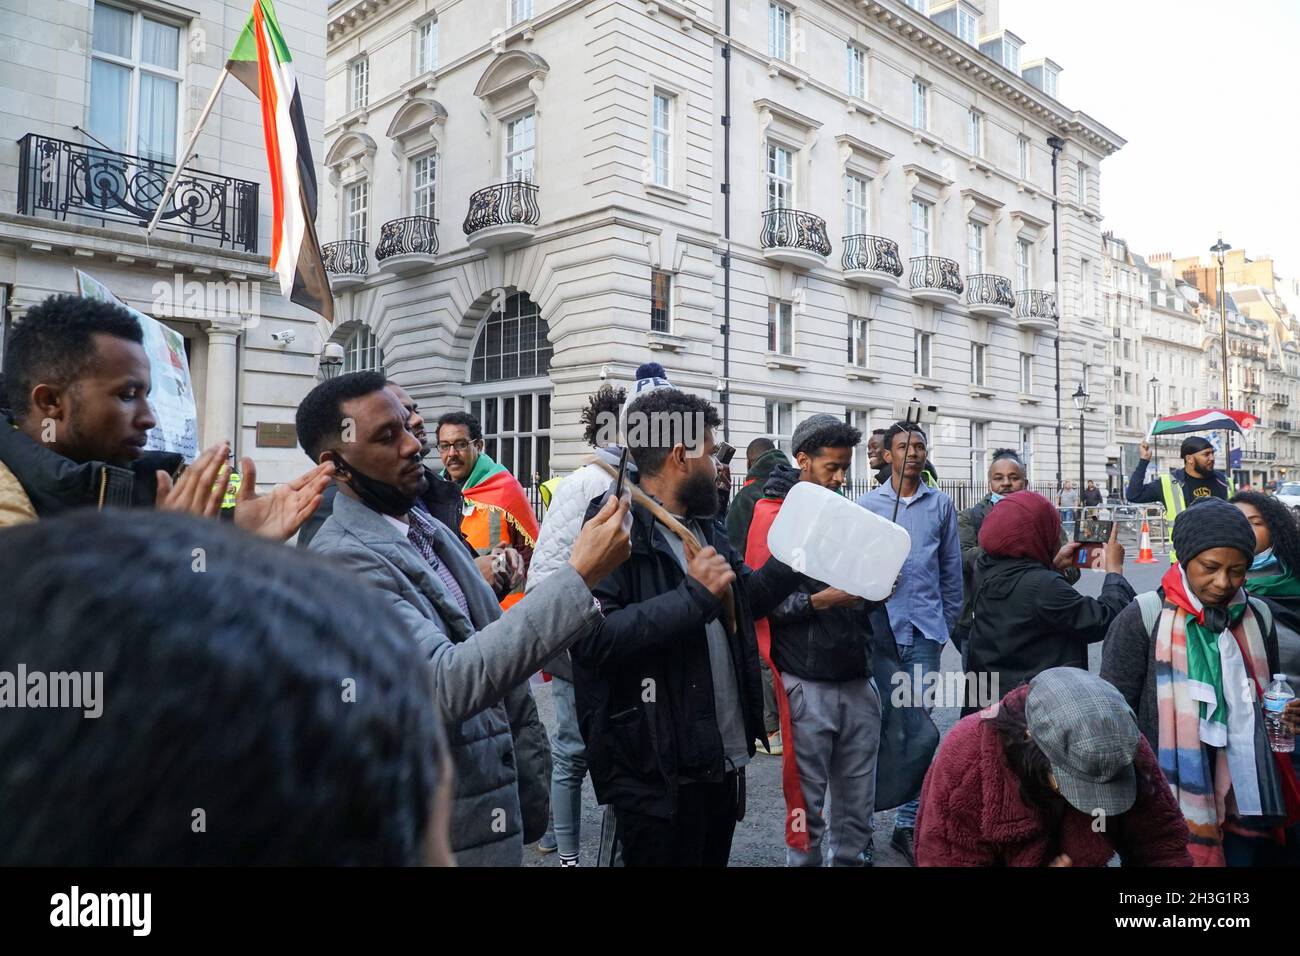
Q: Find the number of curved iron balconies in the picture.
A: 8